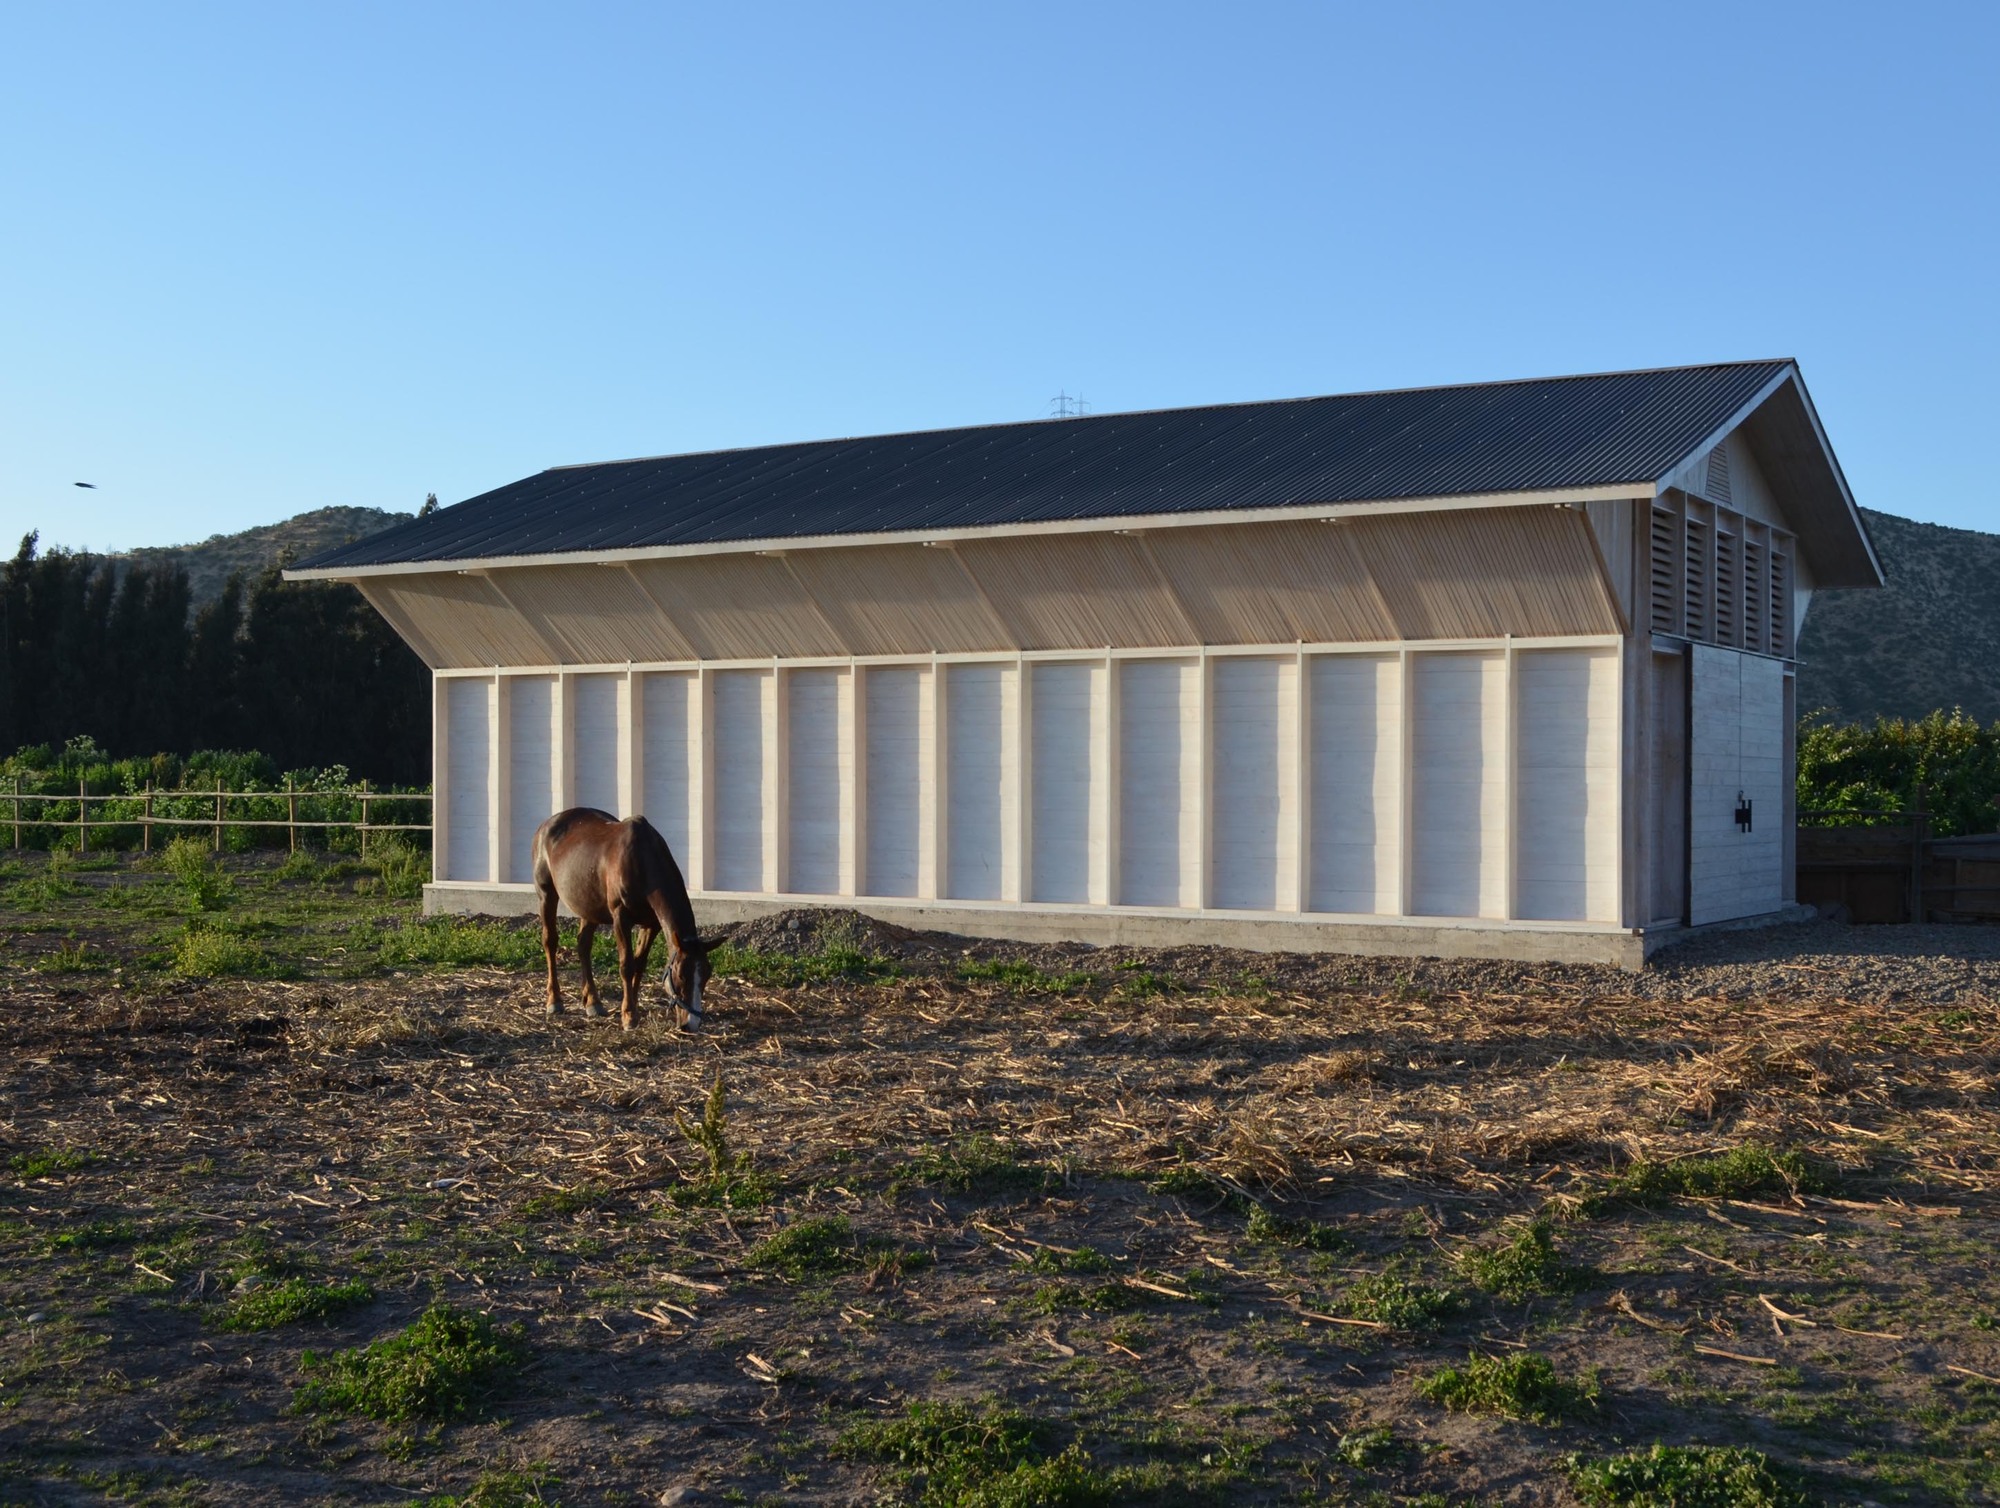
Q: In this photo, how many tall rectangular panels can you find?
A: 14